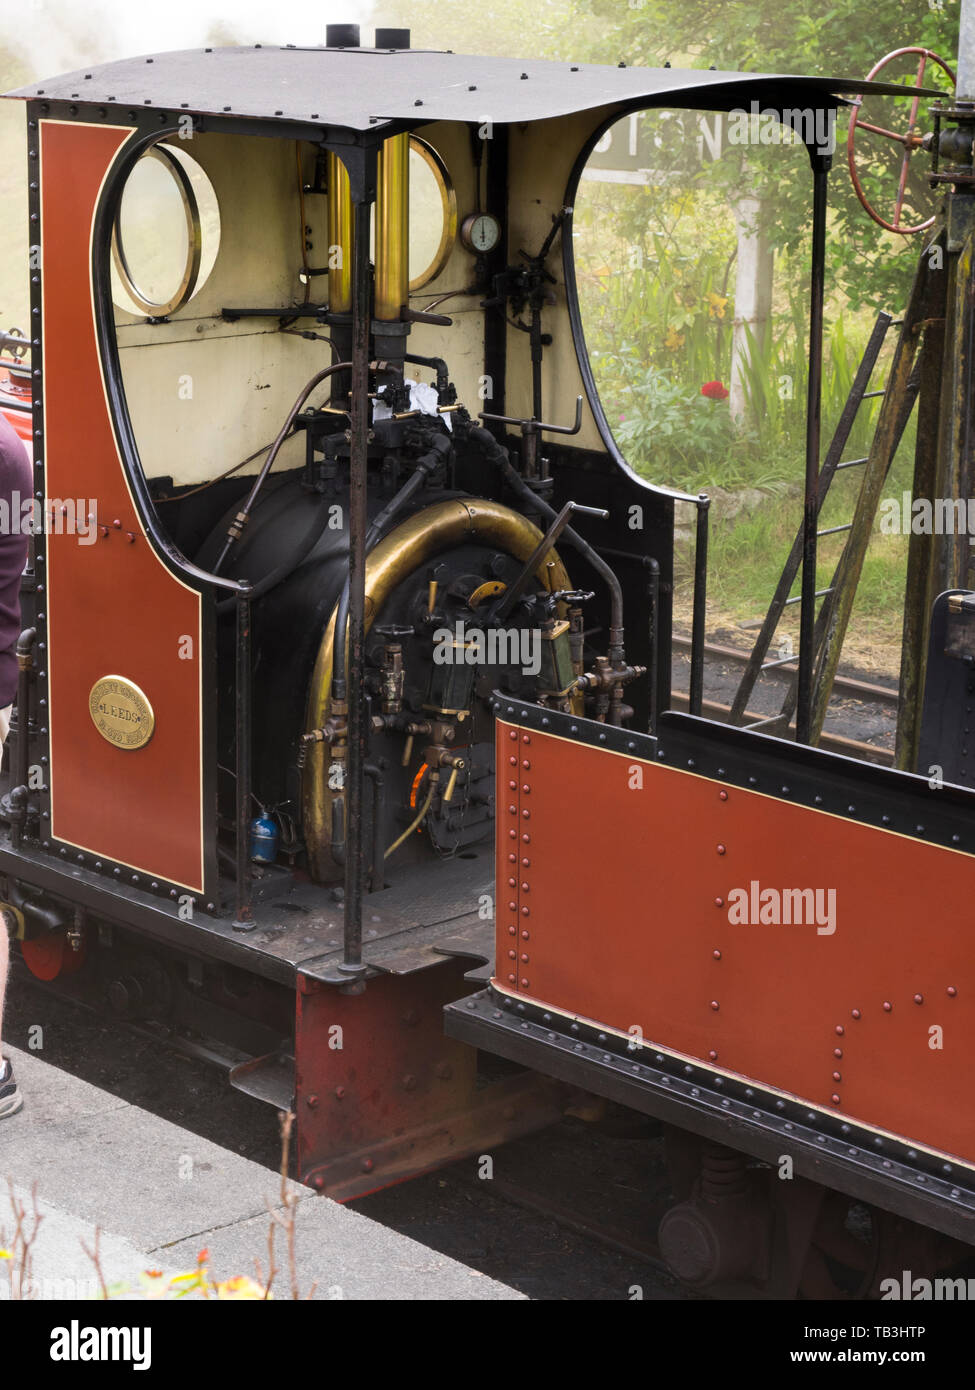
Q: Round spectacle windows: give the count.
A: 2